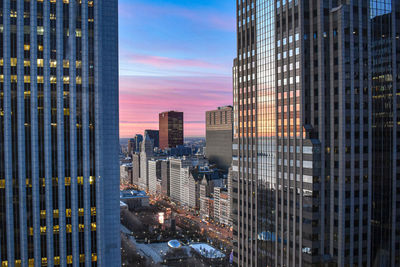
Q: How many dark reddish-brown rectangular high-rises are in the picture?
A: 1